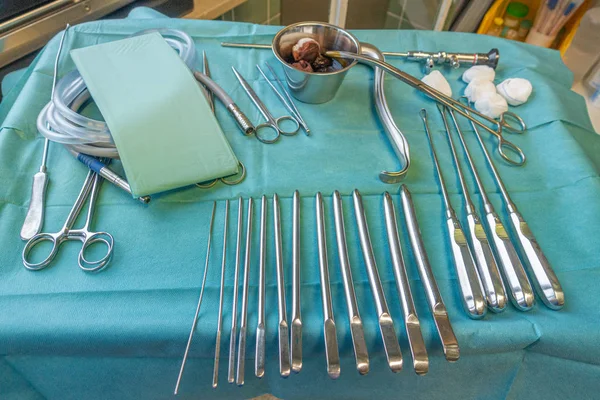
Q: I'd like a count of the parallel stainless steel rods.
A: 12